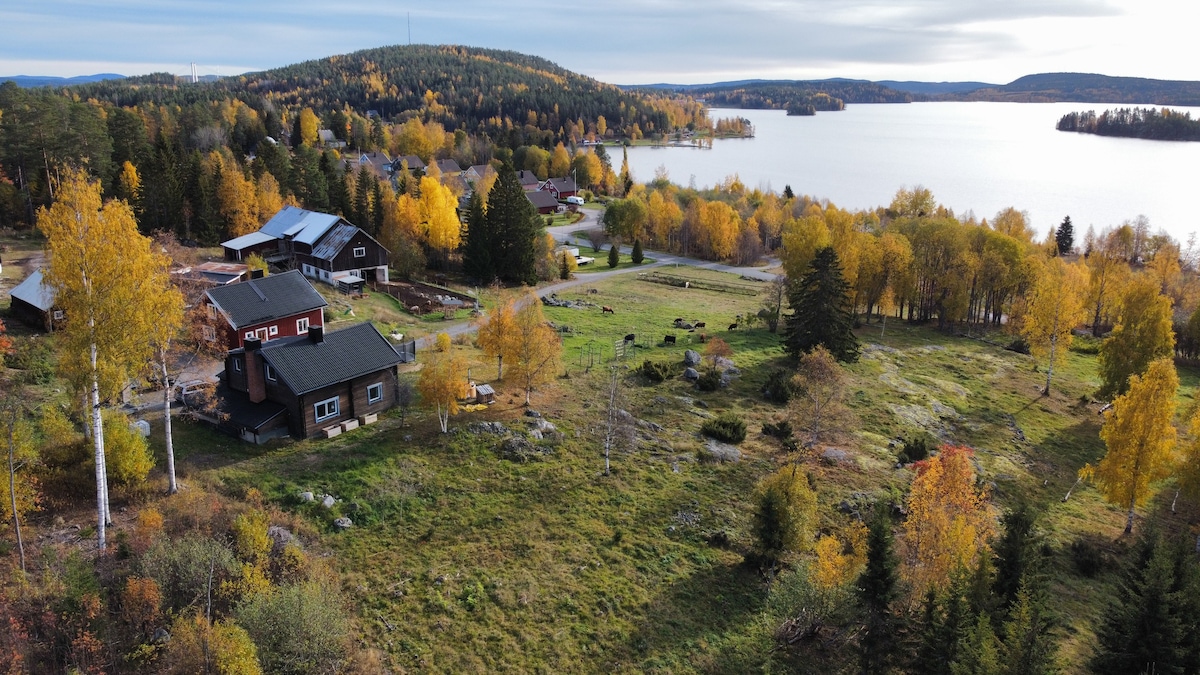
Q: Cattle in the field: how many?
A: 7